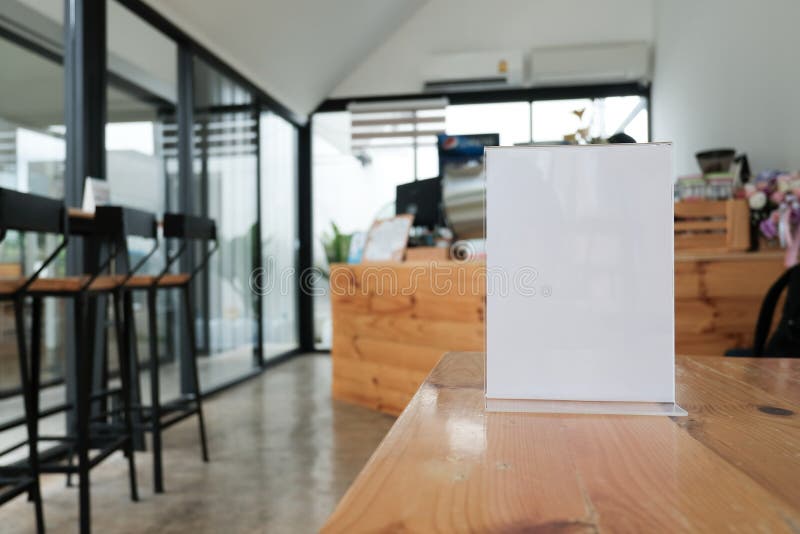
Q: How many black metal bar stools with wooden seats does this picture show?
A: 3